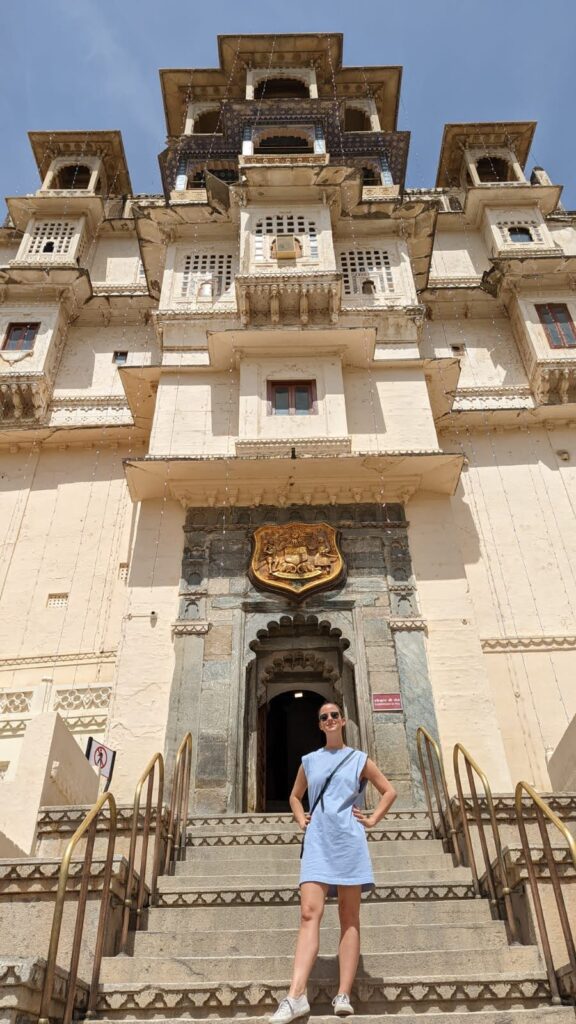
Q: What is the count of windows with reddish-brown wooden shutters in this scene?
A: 3